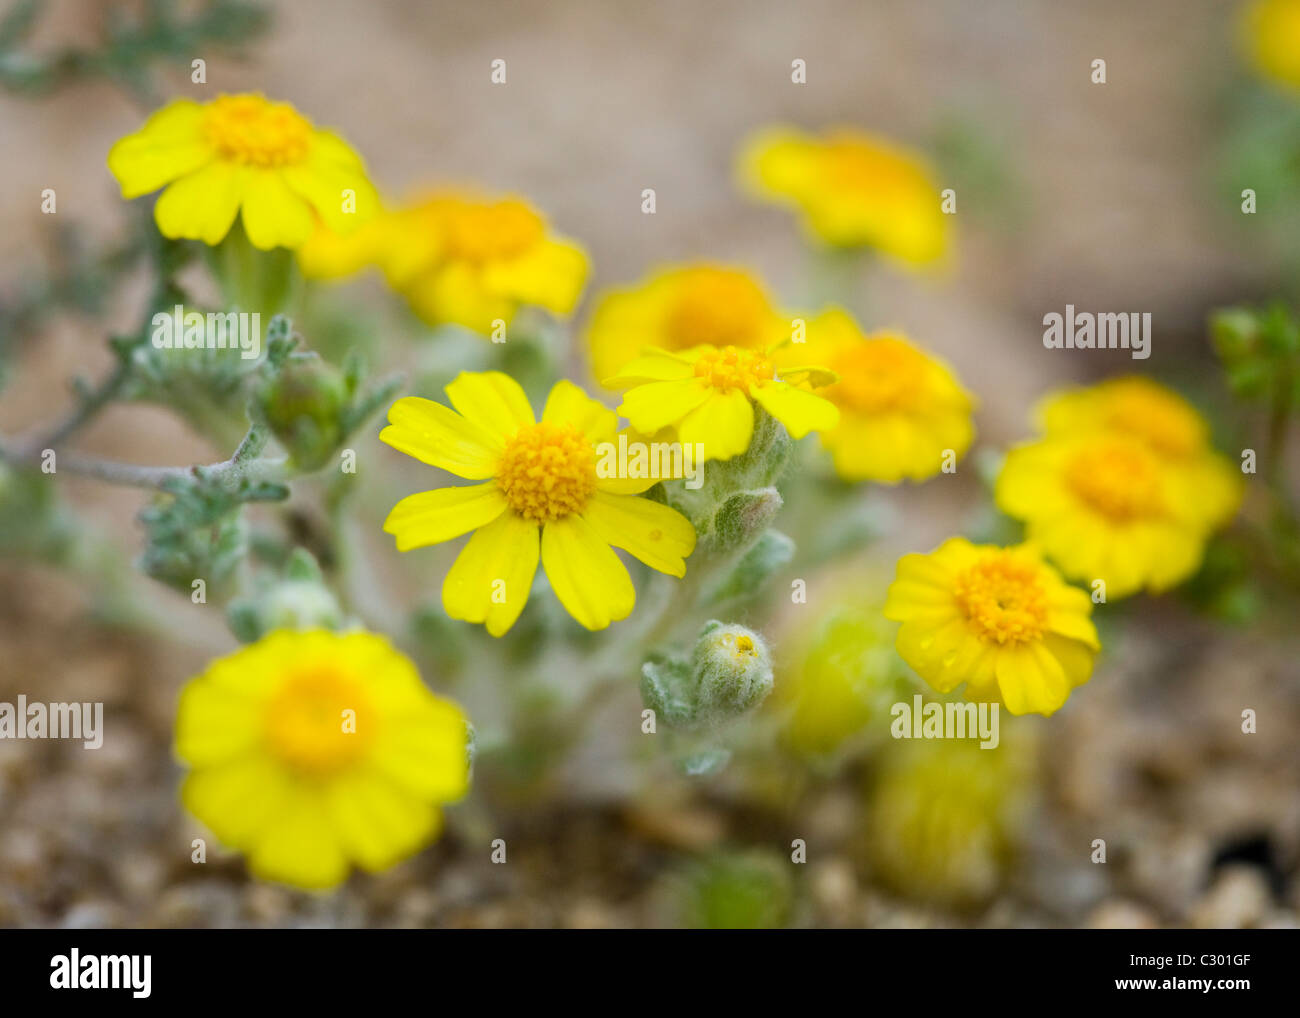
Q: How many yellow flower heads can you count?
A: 12